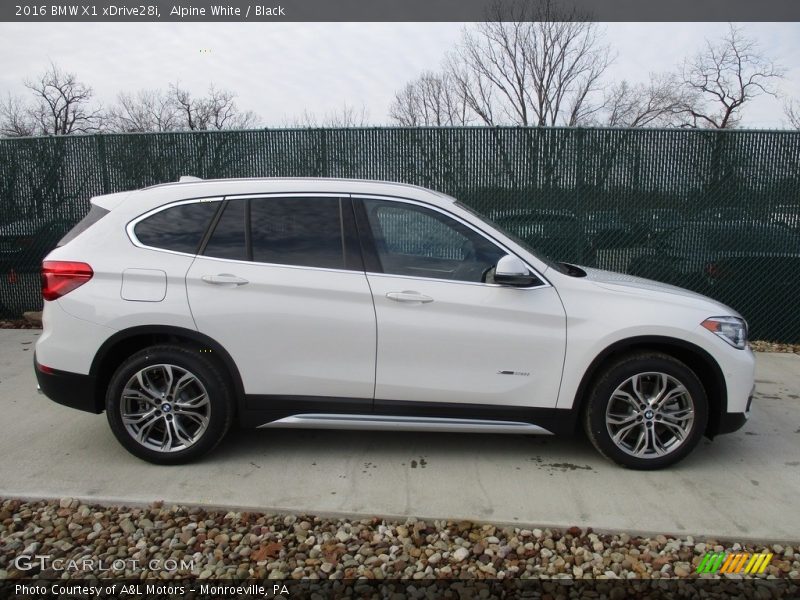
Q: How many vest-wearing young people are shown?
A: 0